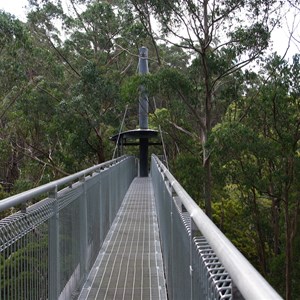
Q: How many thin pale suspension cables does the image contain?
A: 2